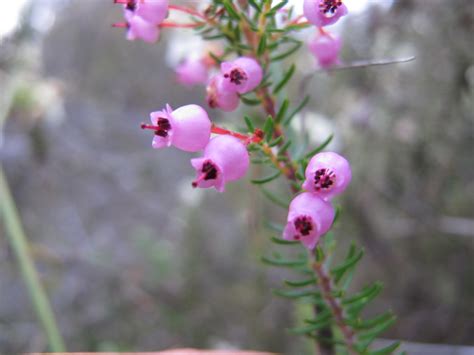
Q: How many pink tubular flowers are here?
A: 11